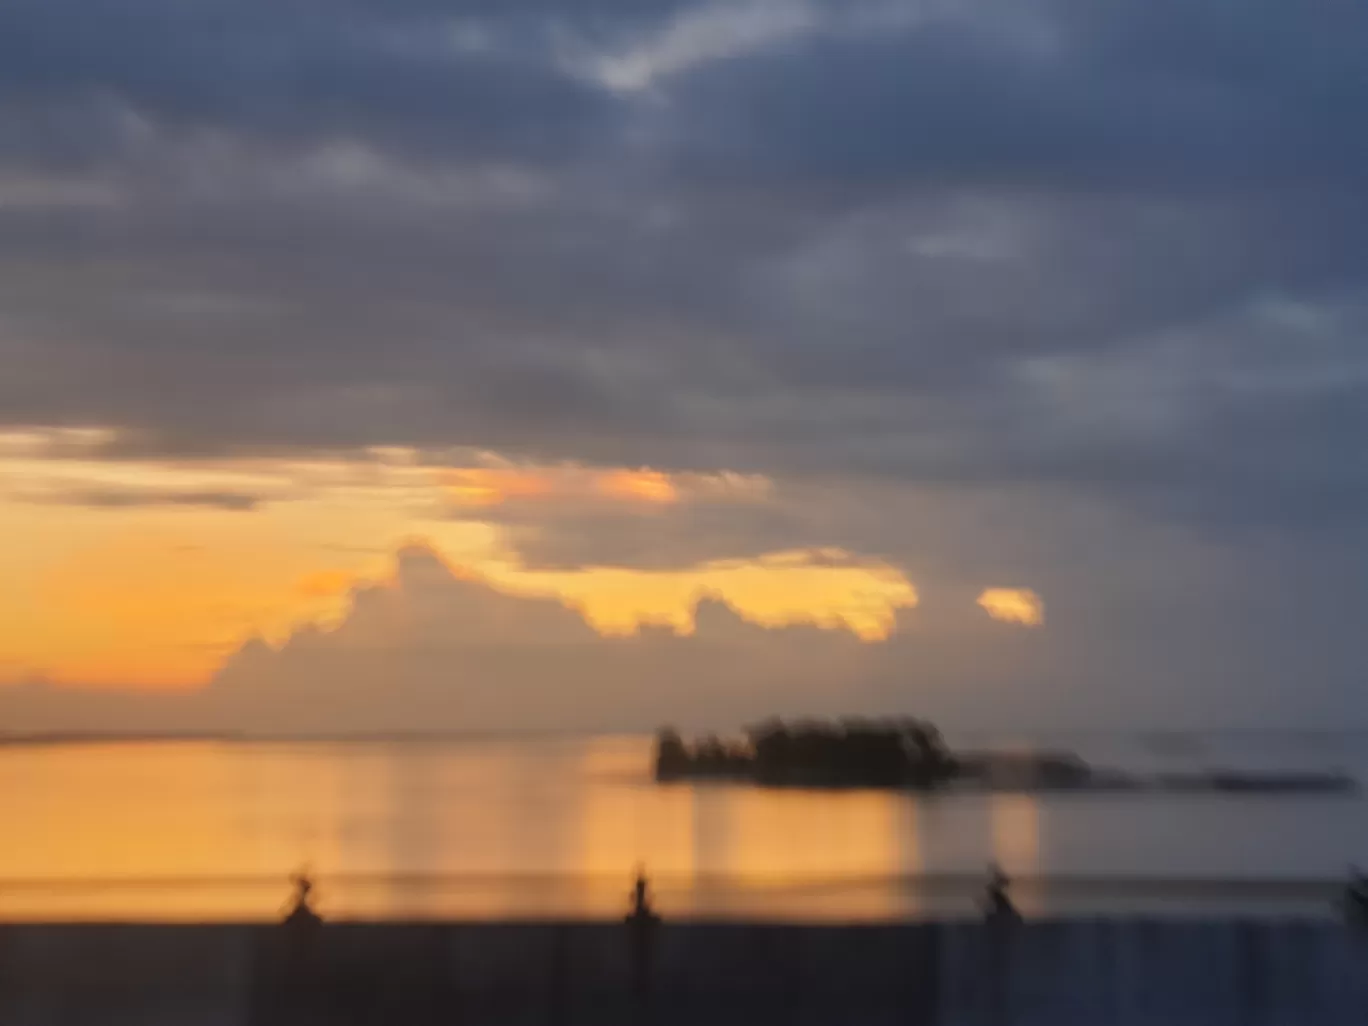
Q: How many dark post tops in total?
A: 4